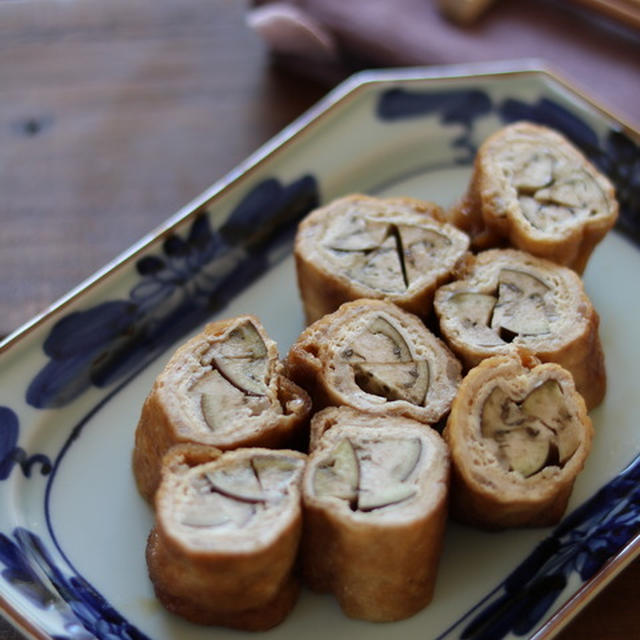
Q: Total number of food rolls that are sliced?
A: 8